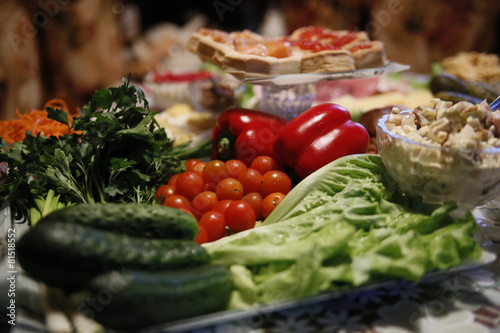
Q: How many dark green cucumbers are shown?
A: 3